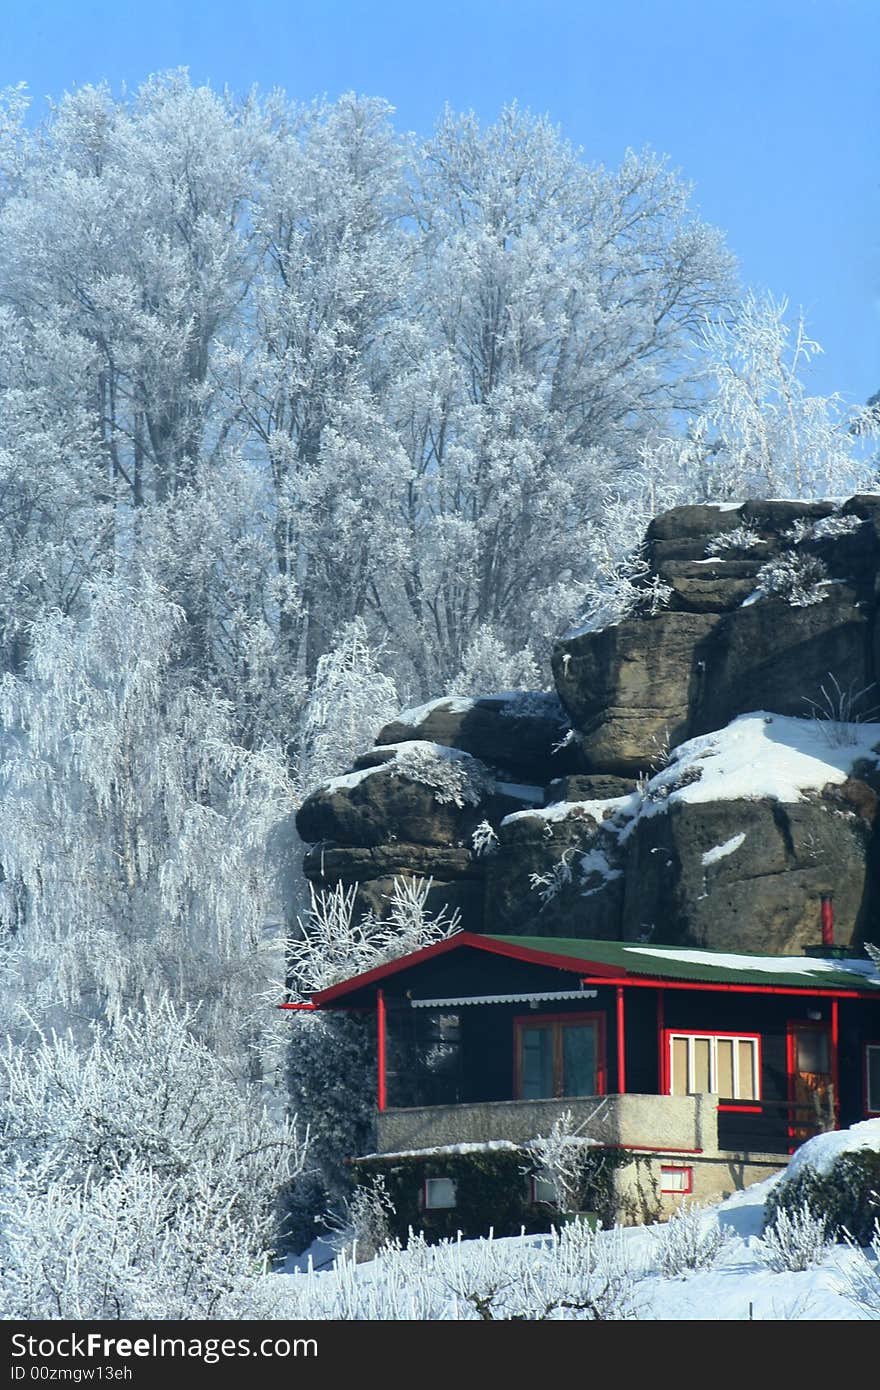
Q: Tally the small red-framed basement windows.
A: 3